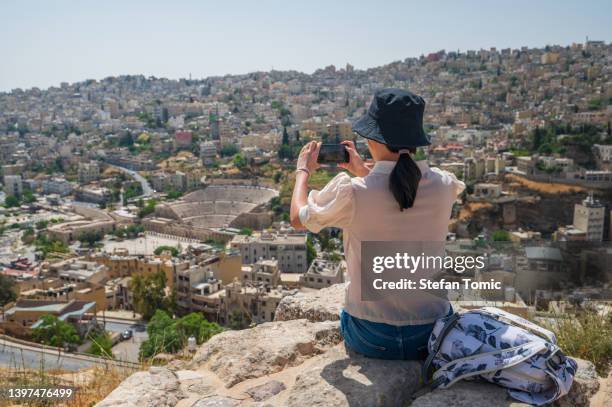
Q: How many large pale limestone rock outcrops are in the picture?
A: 1